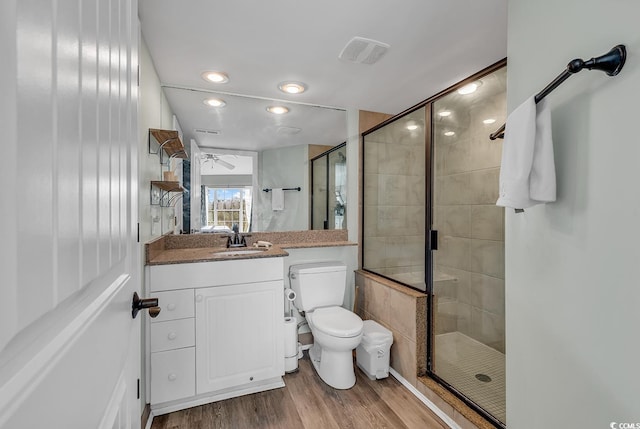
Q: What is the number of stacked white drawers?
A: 3